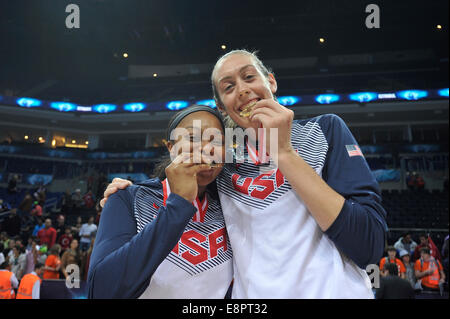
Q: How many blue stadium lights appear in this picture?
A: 11